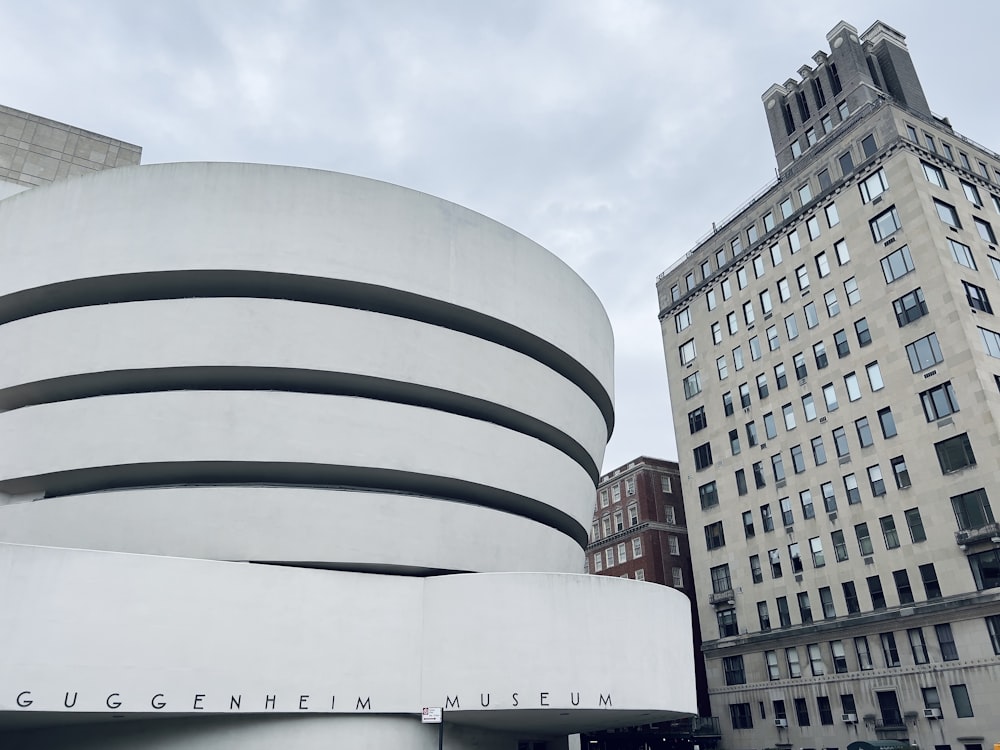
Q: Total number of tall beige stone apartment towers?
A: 1